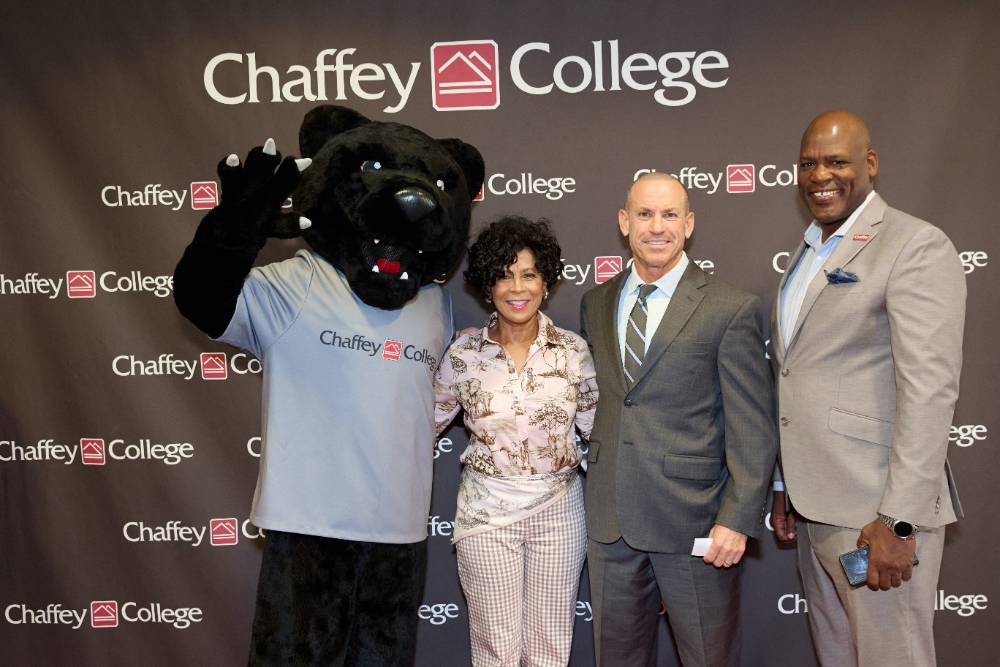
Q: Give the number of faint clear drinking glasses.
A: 0